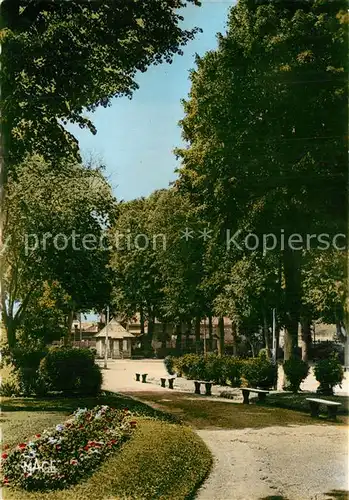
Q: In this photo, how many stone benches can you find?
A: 5